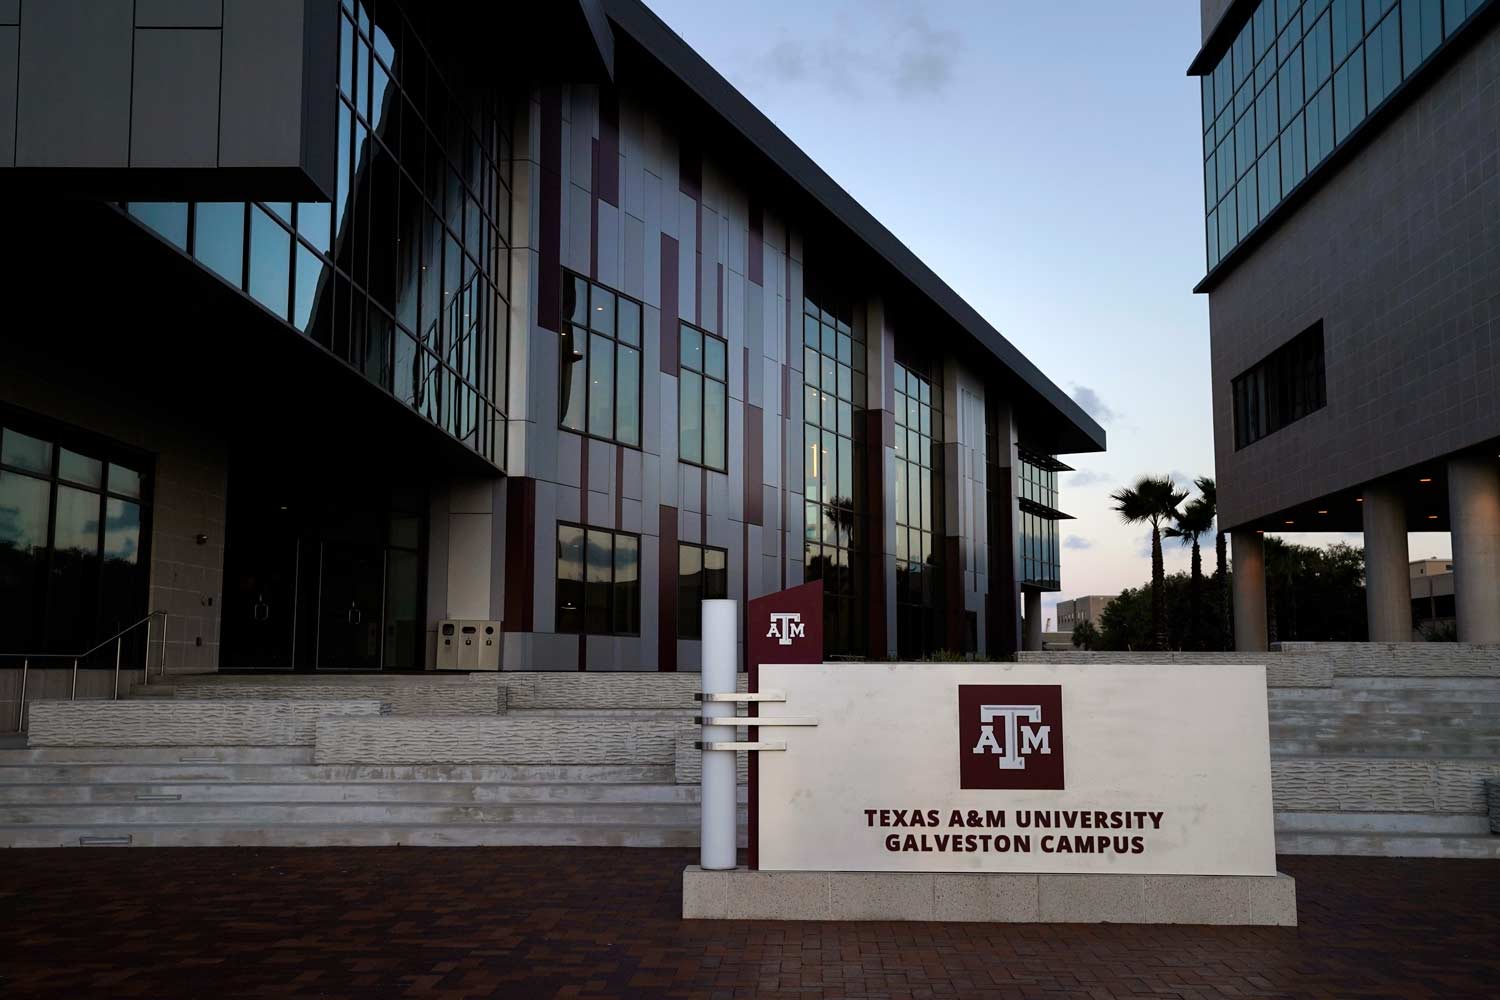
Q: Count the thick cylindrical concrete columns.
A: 3